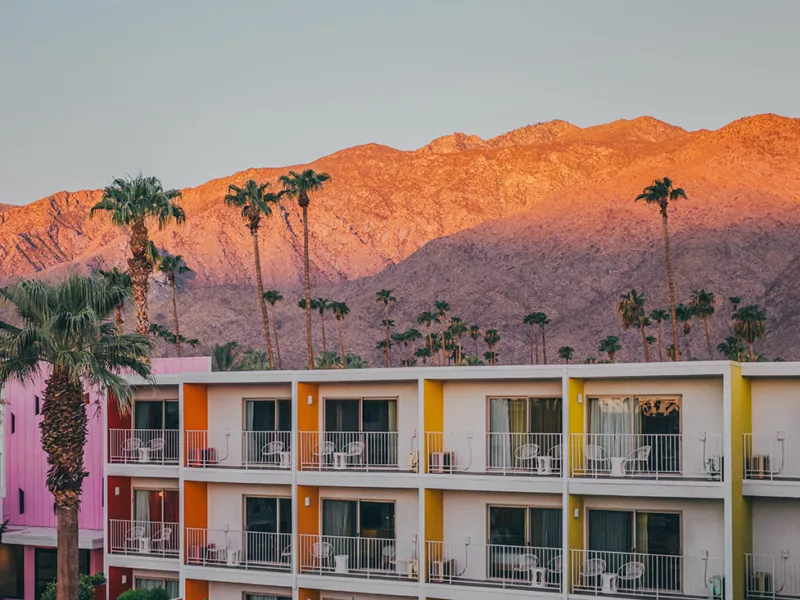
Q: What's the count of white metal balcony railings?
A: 12